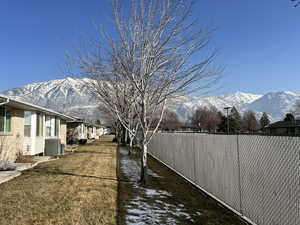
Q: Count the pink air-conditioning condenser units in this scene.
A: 0